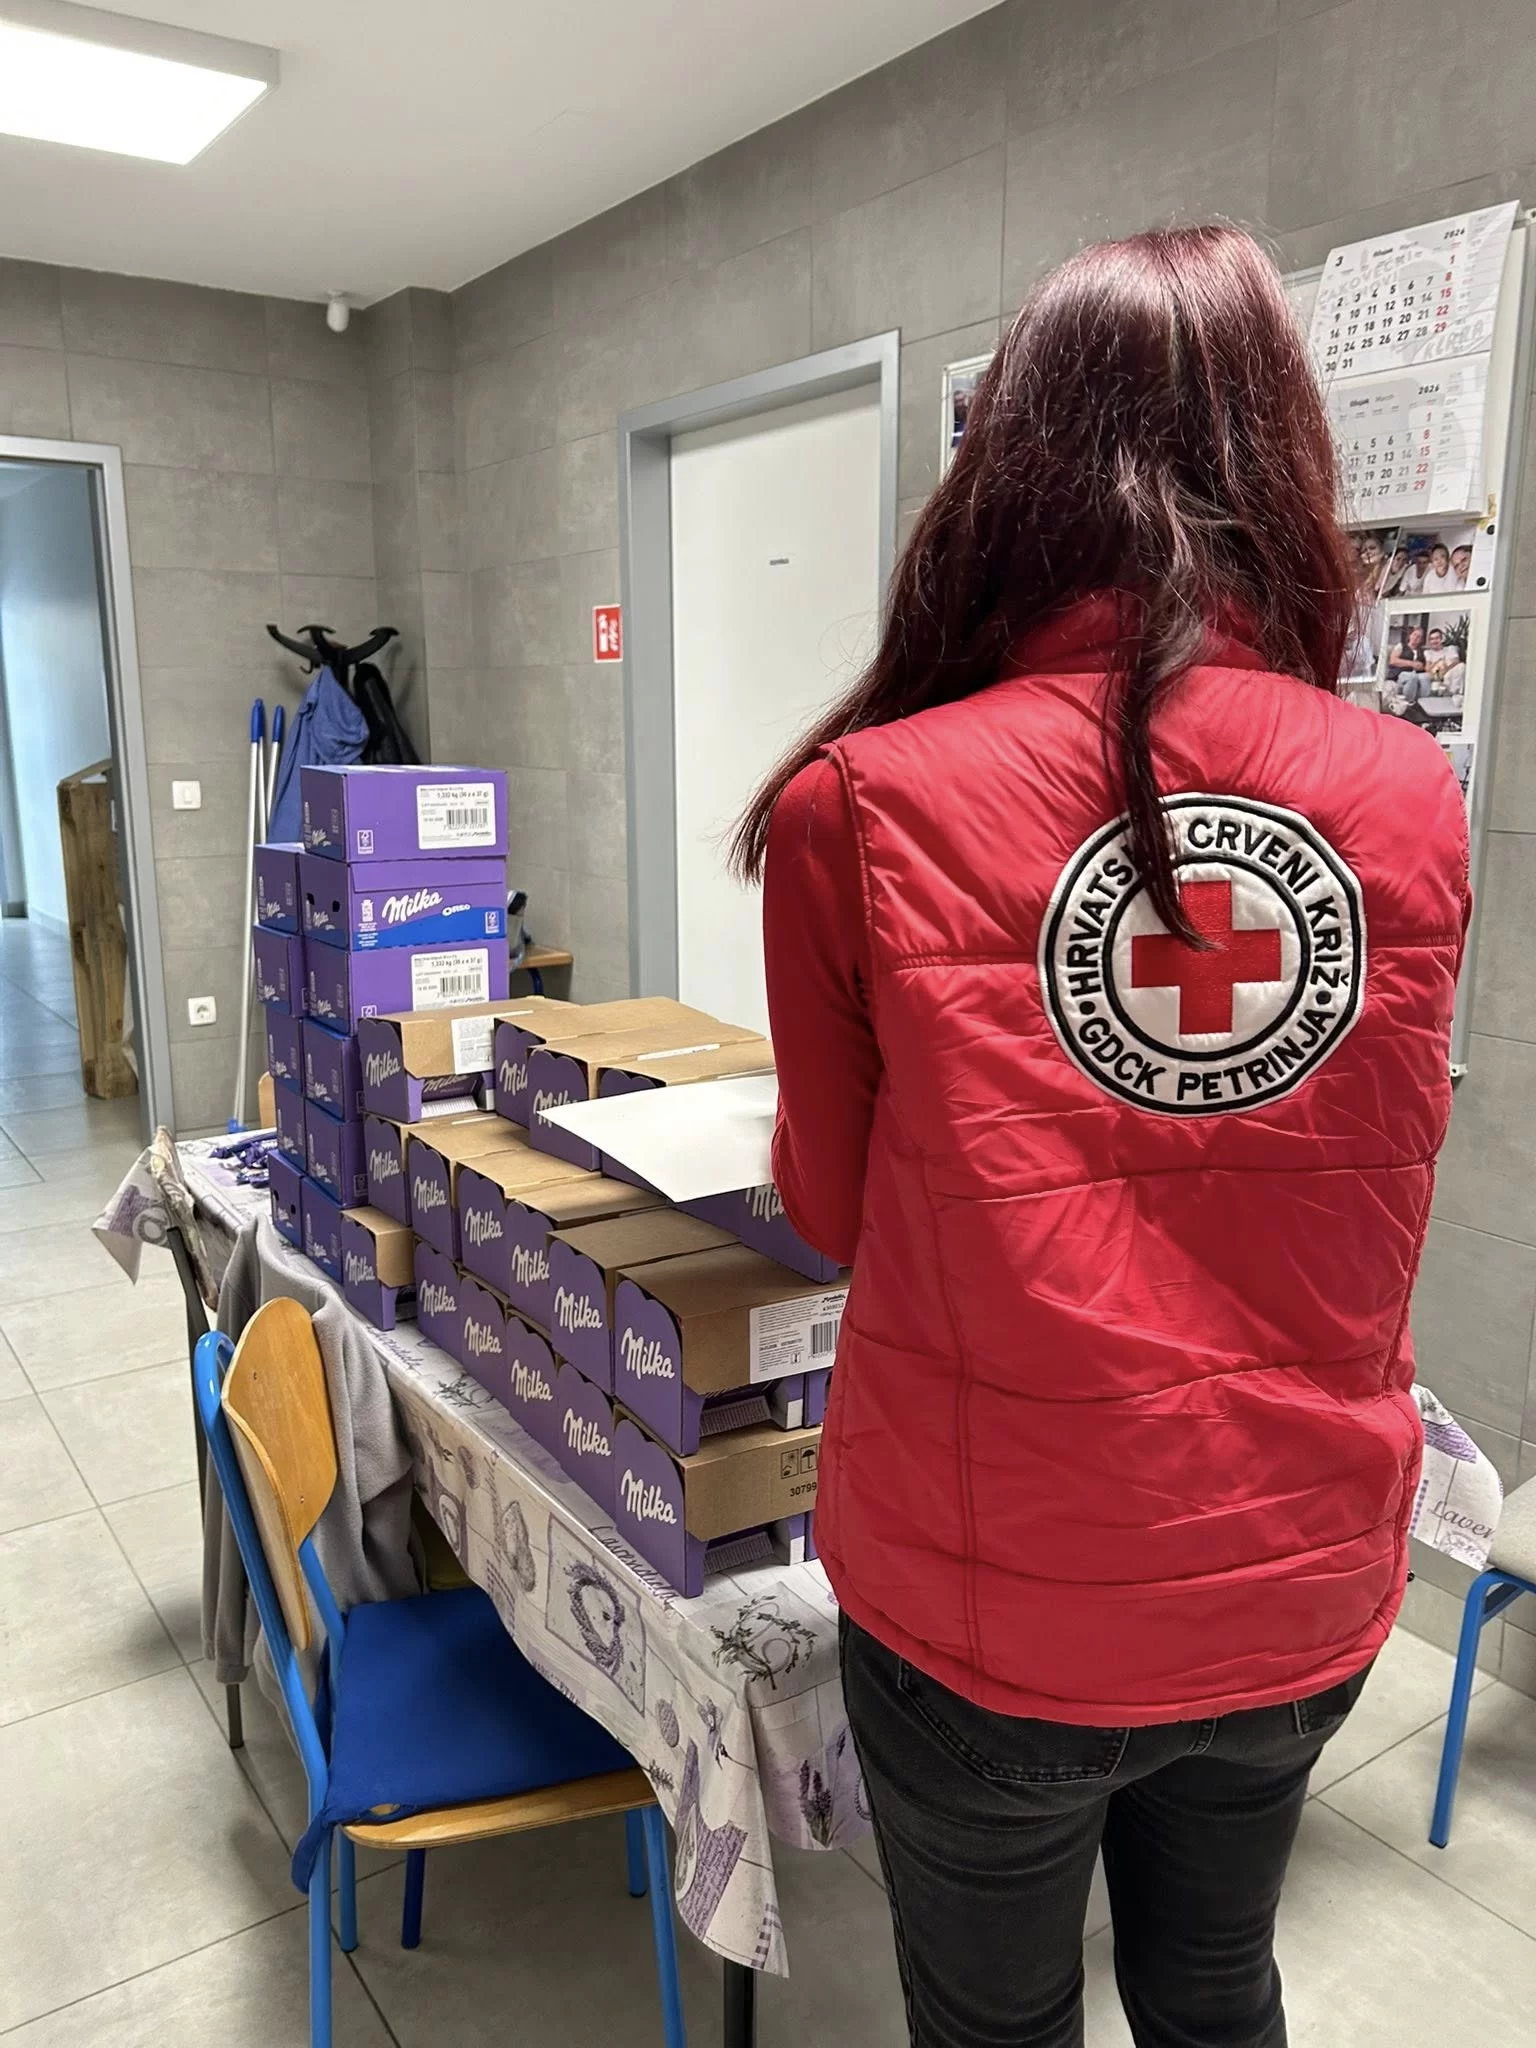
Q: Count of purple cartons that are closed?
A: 11